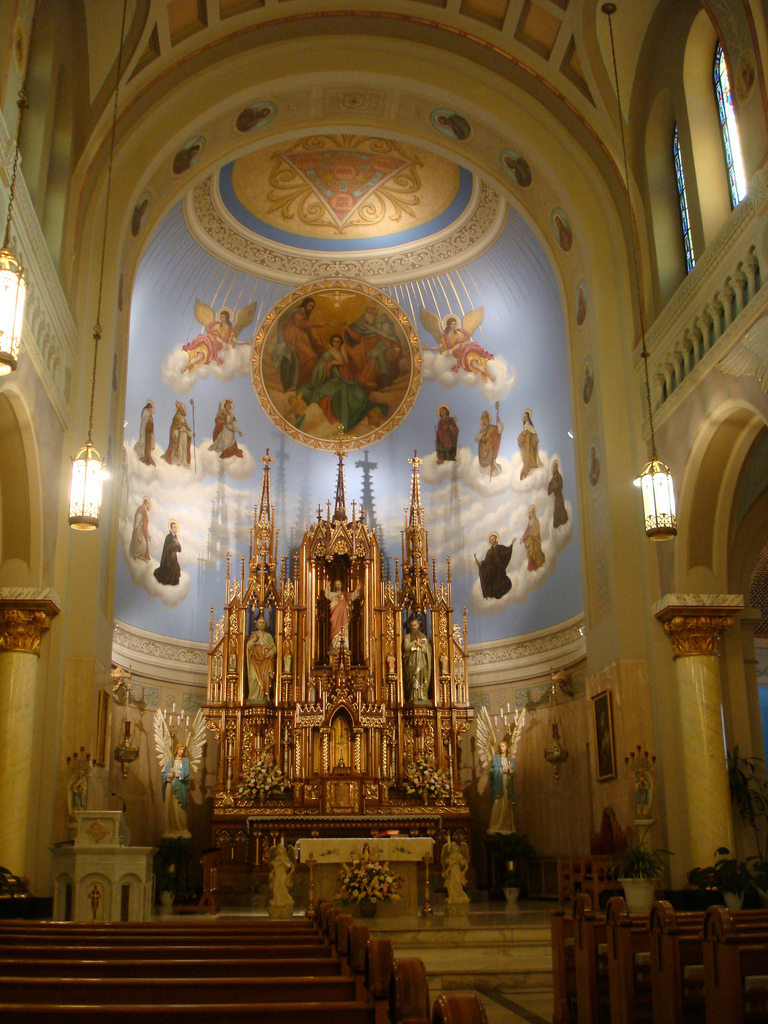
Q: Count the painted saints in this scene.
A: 11